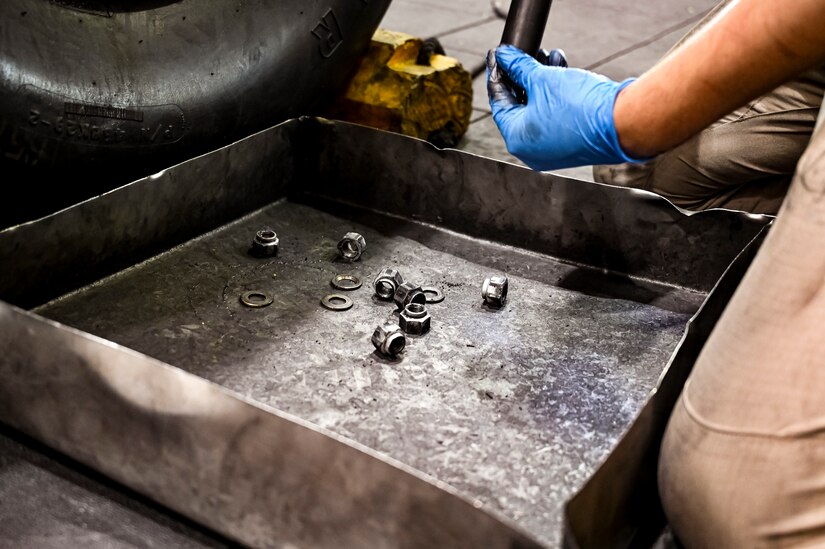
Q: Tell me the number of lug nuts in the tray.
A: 7